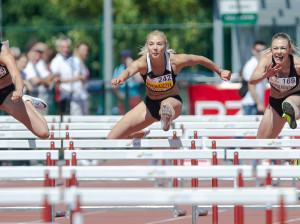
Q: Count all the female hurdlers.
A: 3